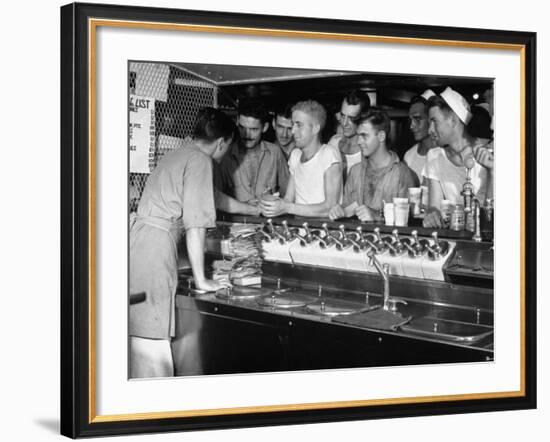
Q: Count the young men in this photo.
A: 8